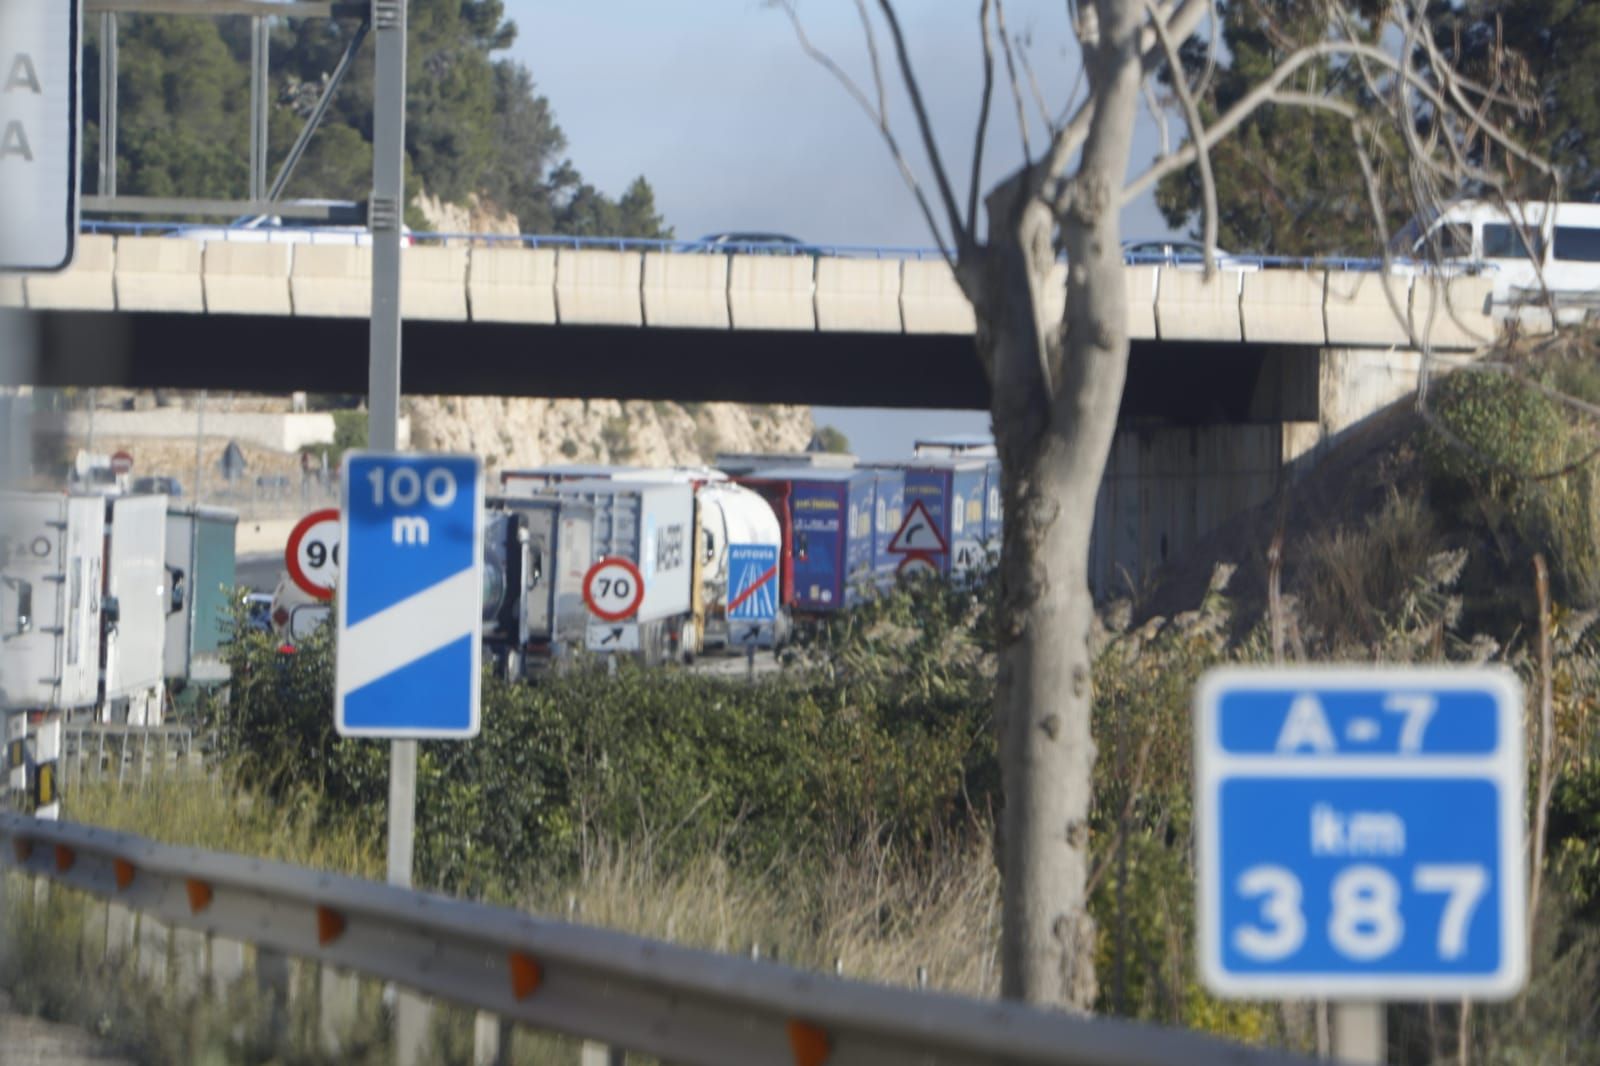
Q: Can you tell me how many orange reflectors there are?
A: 7